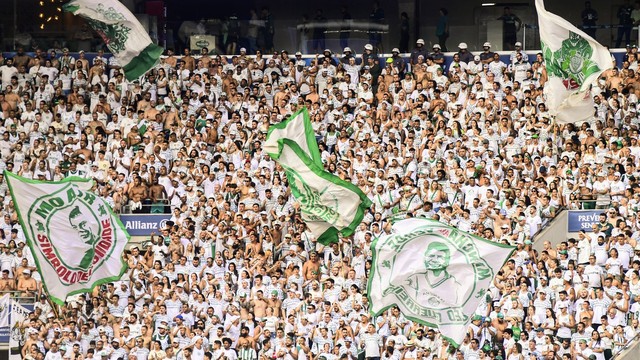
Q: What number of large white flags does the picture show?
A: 5